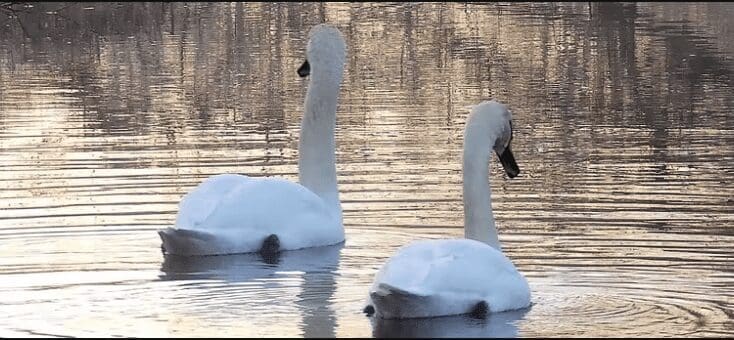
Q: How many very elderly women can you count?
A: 0